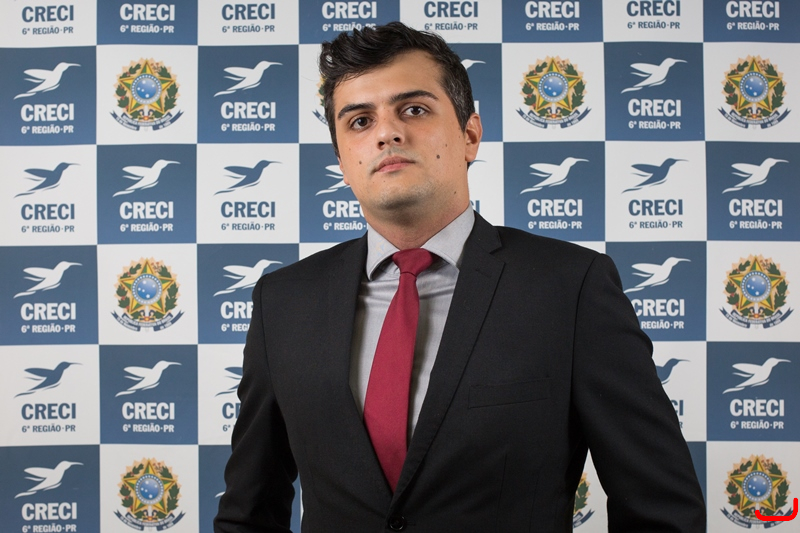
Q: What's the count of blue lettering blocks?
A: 11